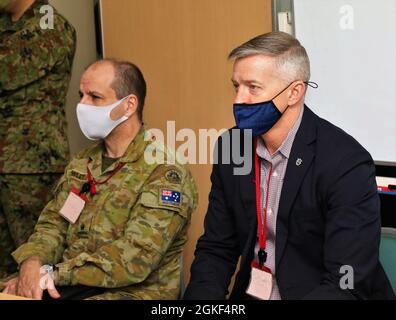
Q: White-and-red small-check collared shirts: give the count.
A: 1